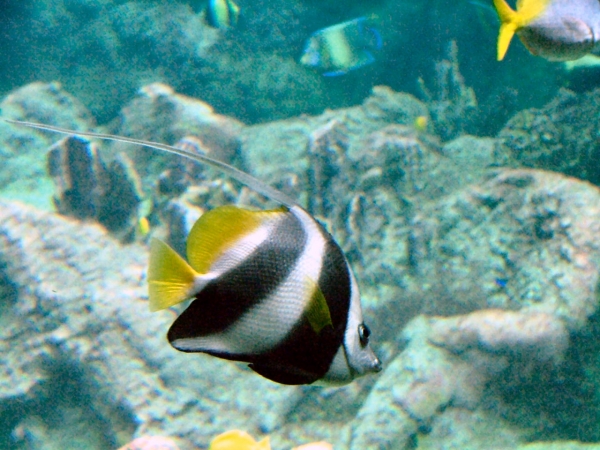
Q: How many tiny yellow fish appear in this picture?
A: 2